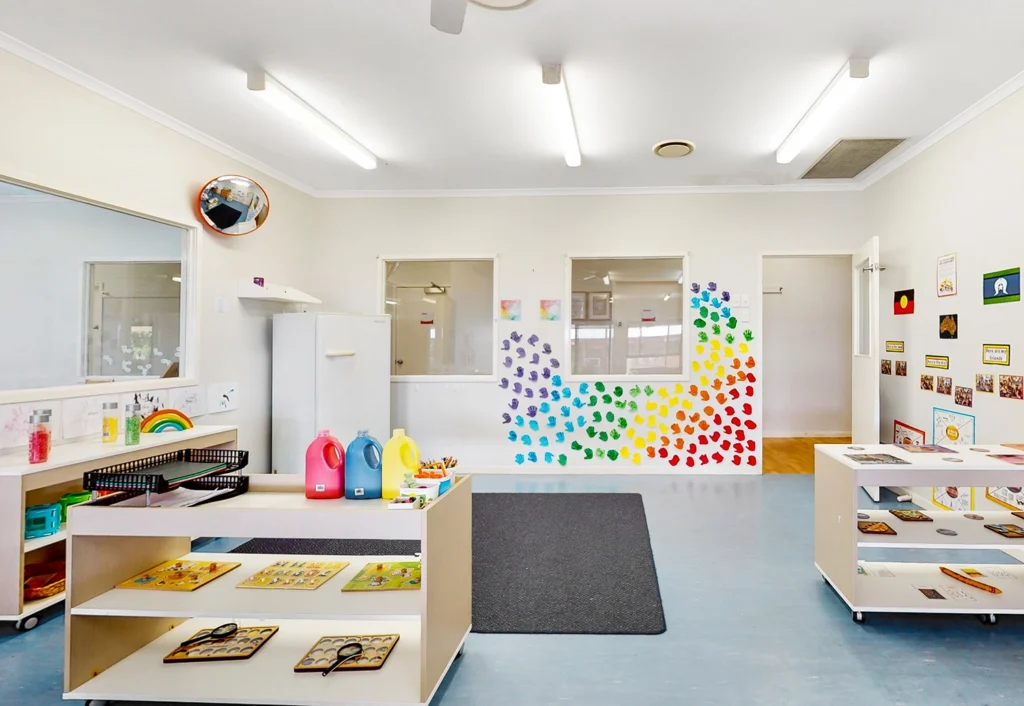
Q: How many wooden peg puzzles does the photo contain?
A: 3